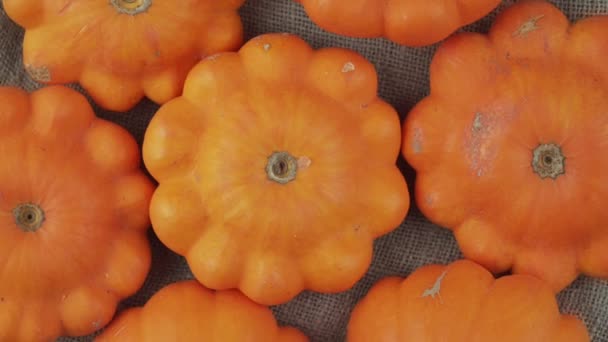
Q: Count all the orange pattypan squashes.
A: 7